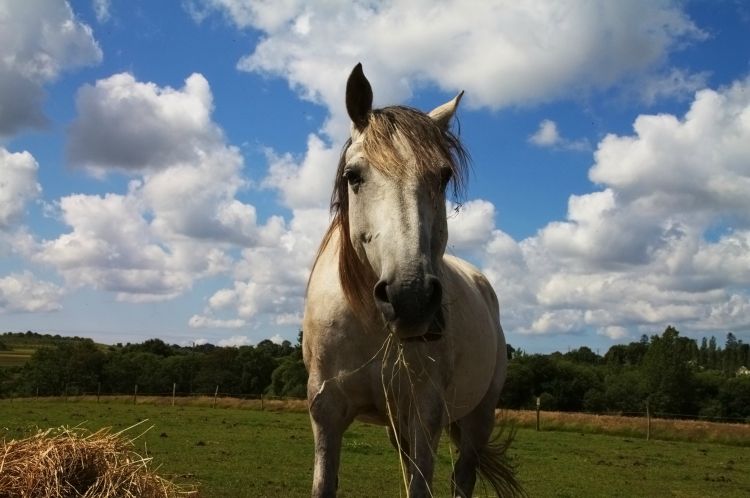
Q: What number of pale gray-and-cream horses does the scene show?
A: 1